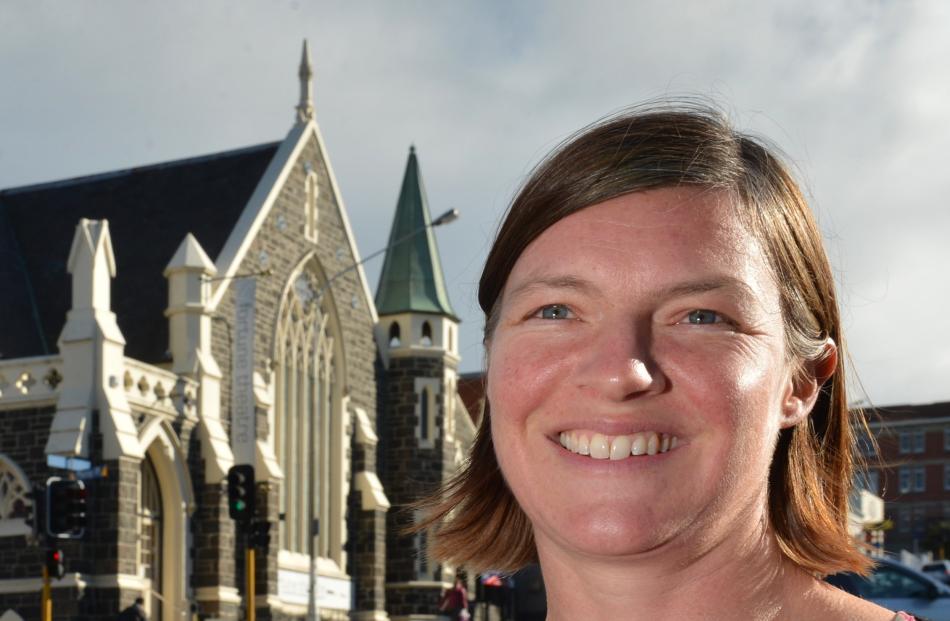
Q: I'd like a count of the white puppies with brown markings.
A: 0